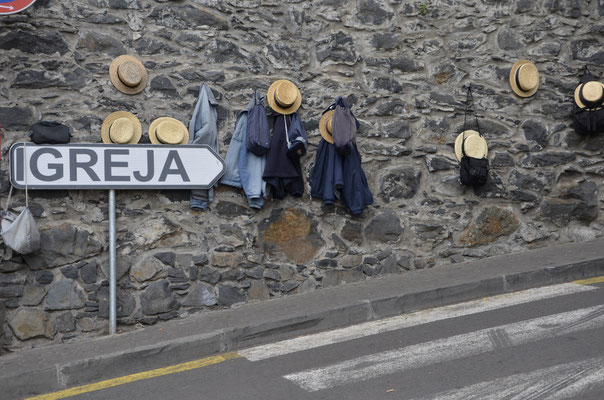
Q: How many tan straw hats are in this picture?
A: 8